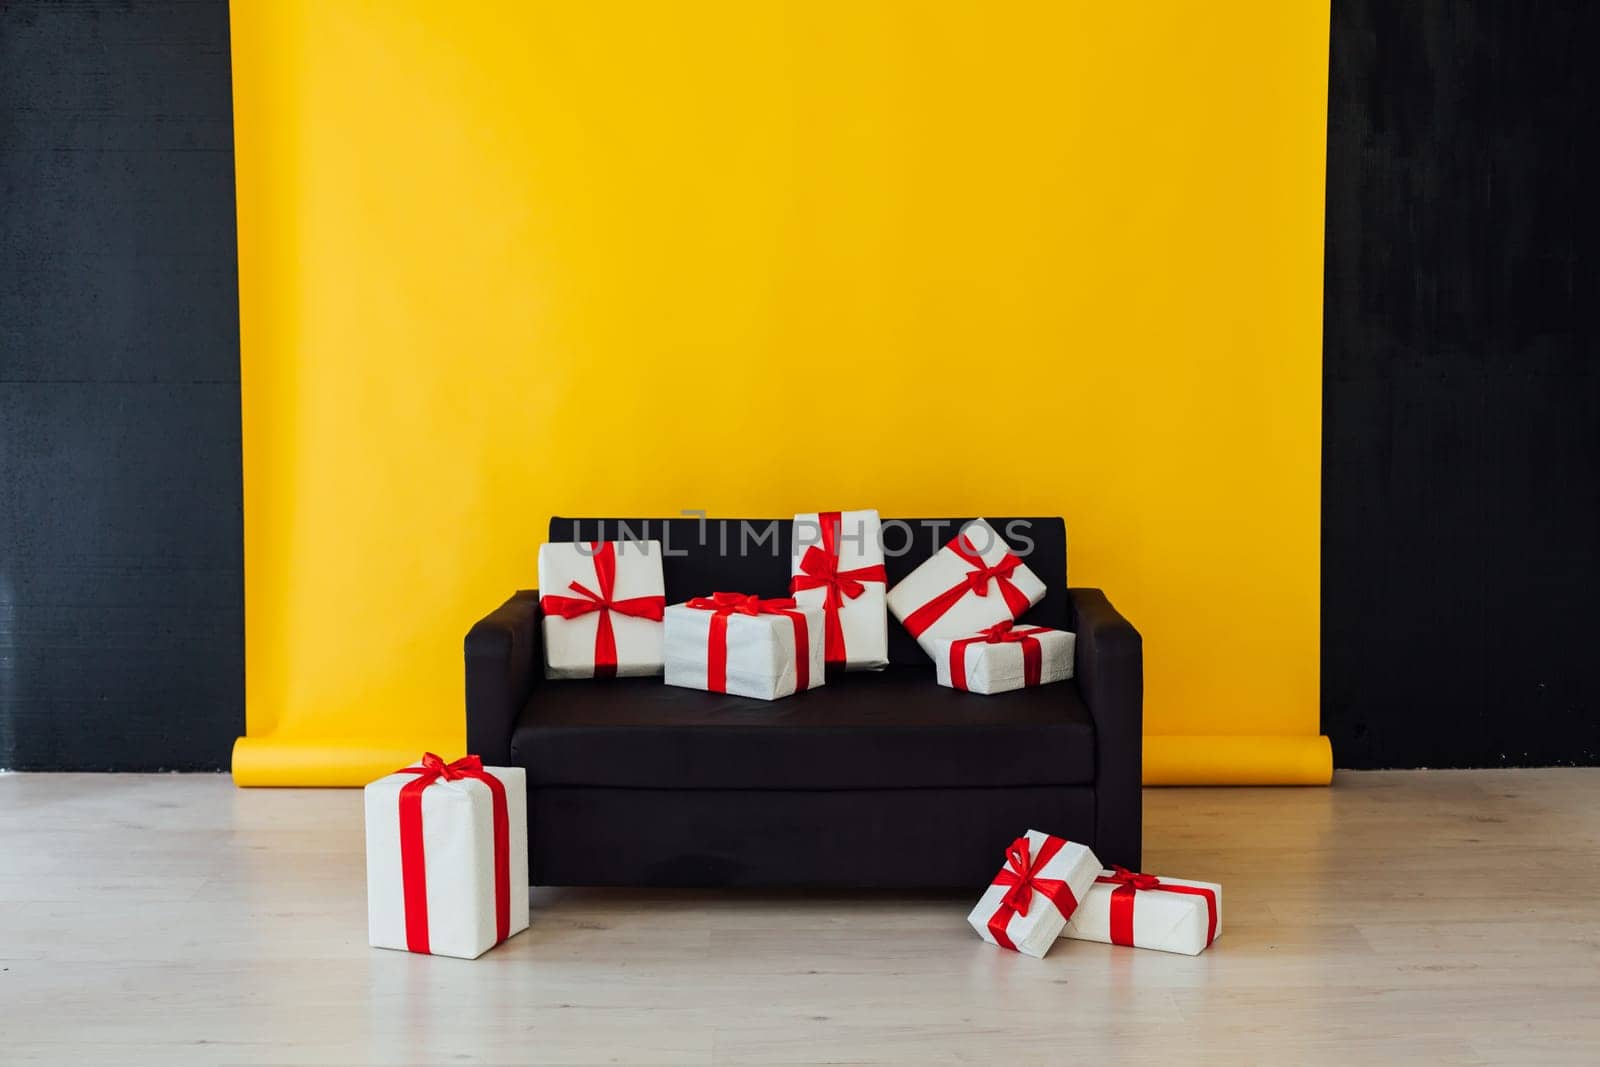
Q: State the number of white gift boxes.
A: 8